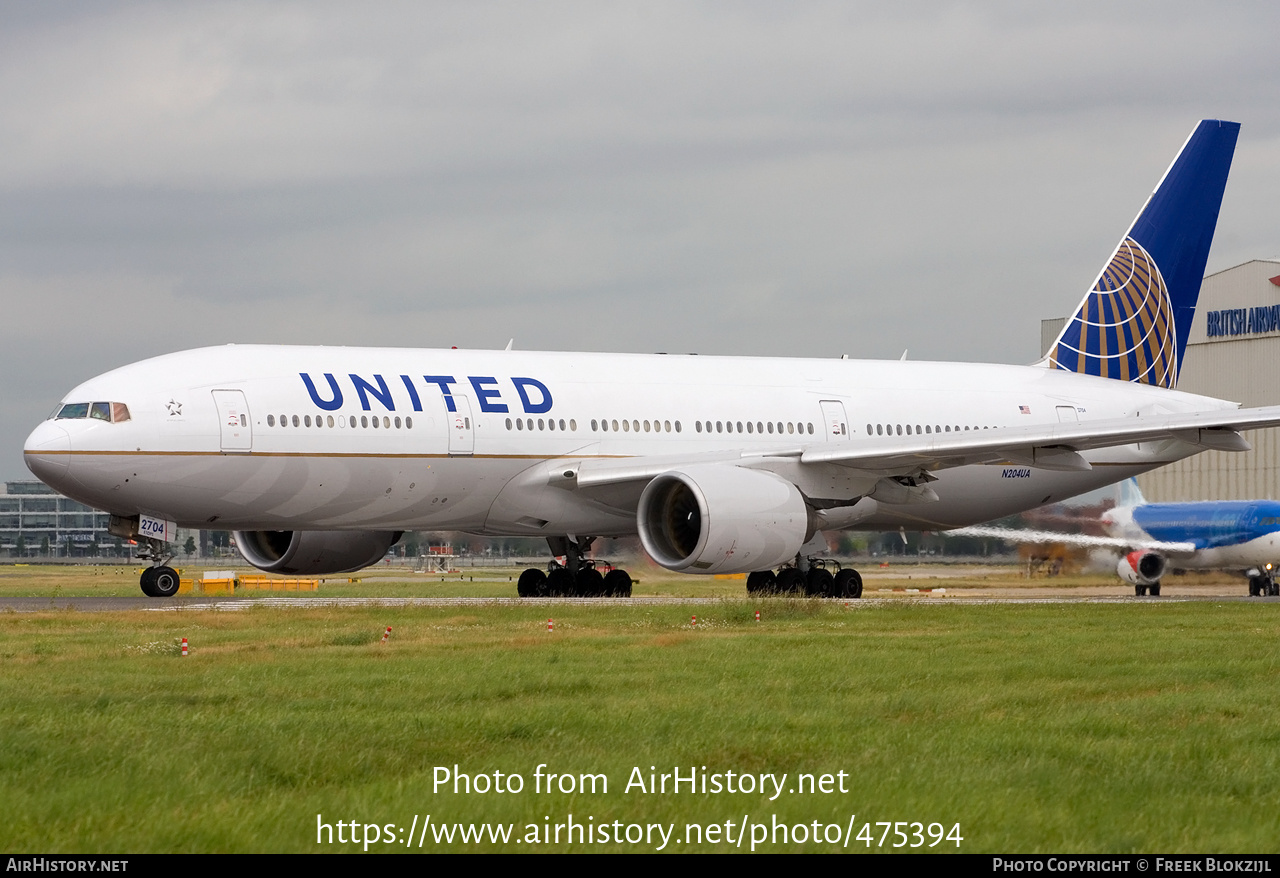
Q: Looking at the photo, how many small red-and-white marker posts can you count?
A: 5